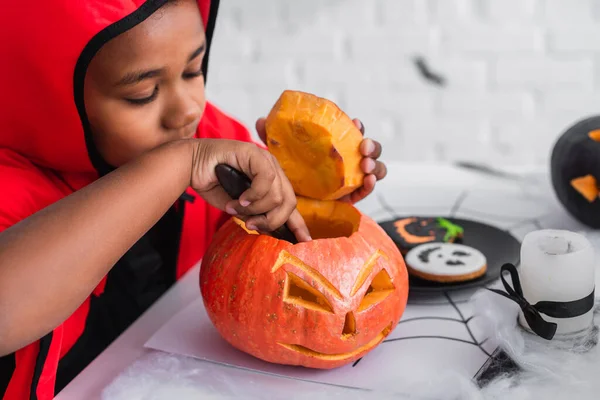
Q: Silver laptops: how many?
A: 0